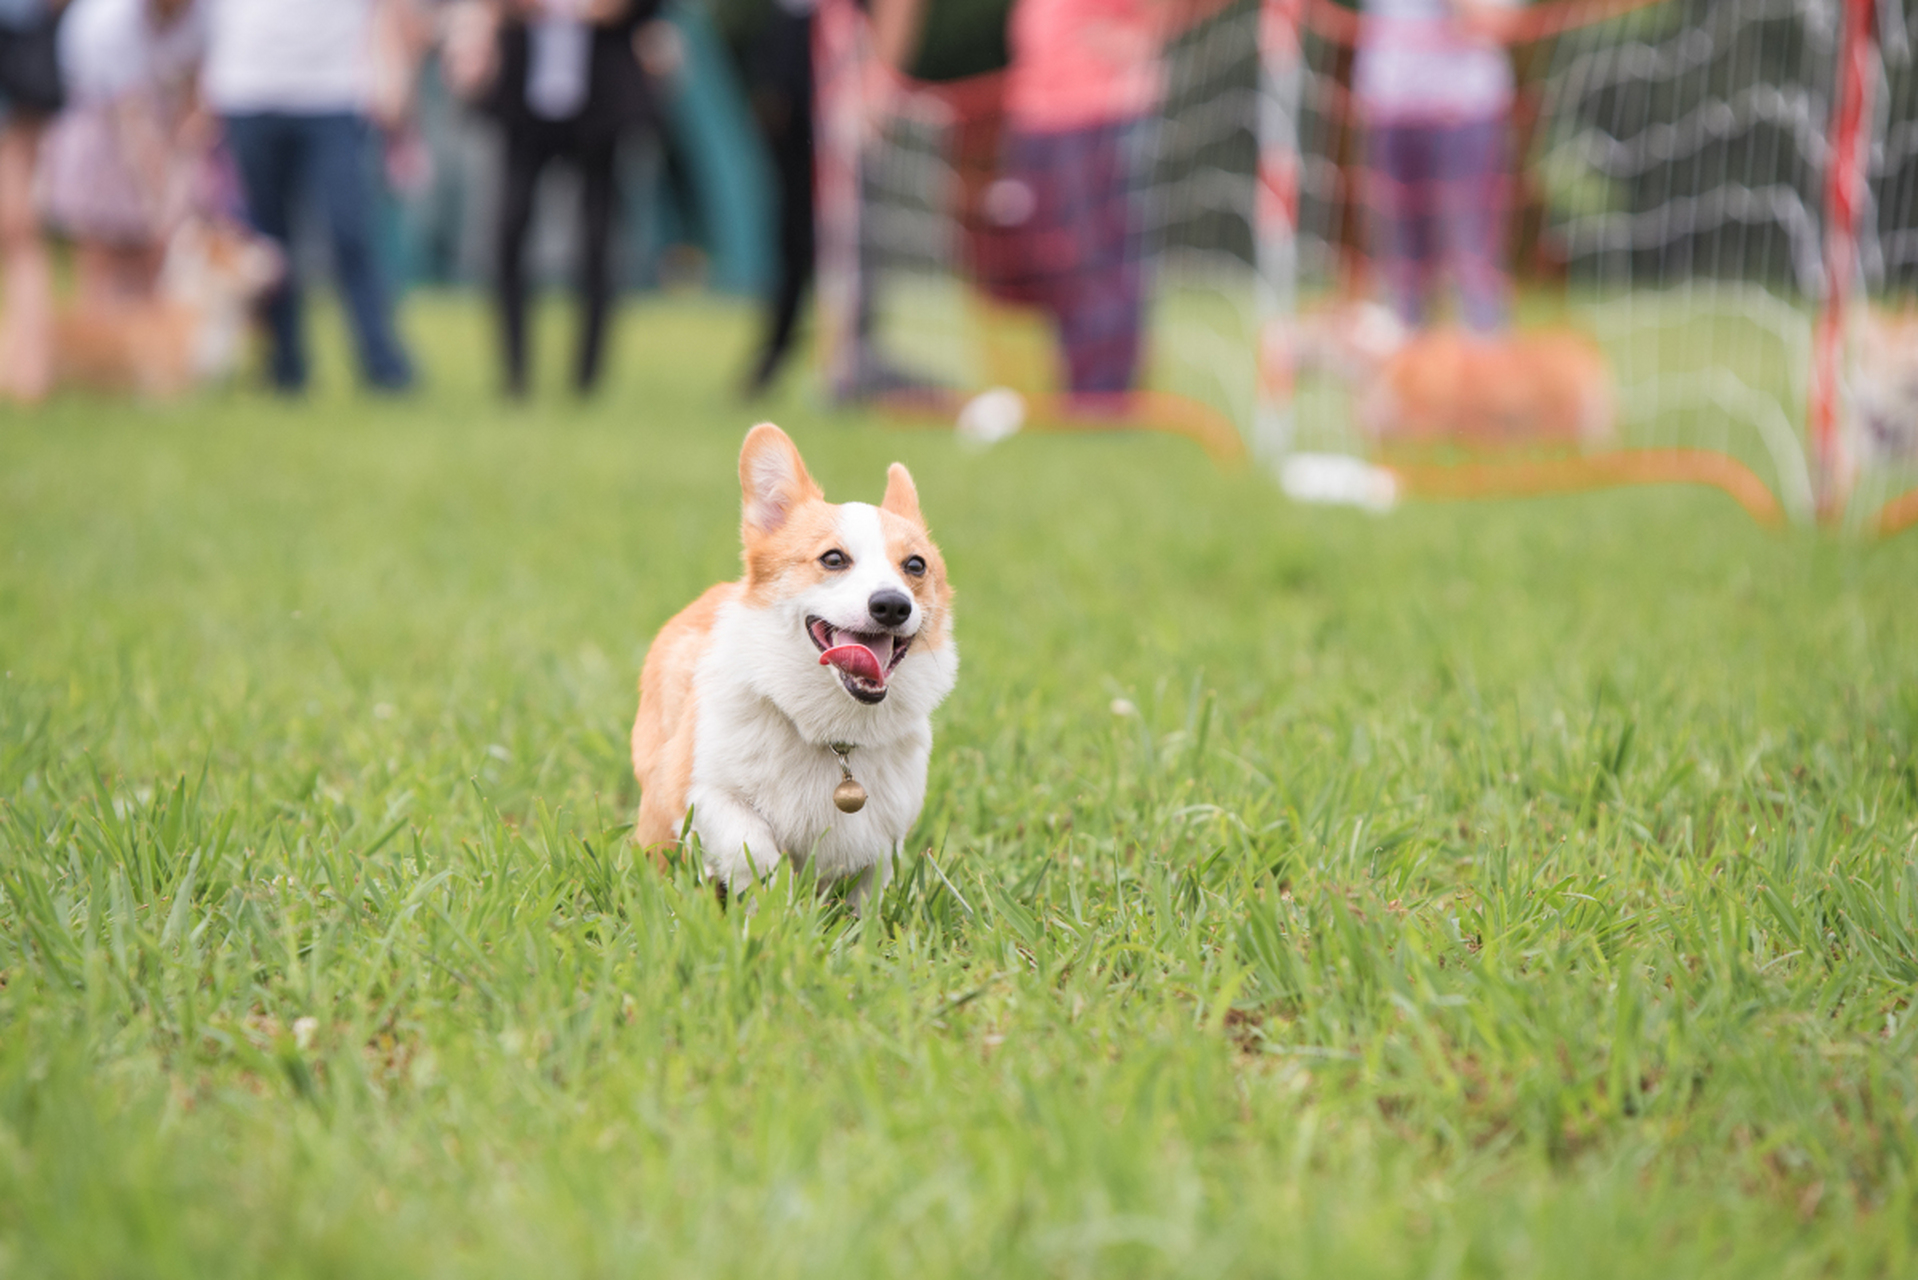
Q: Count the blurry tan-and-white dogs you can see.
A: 3